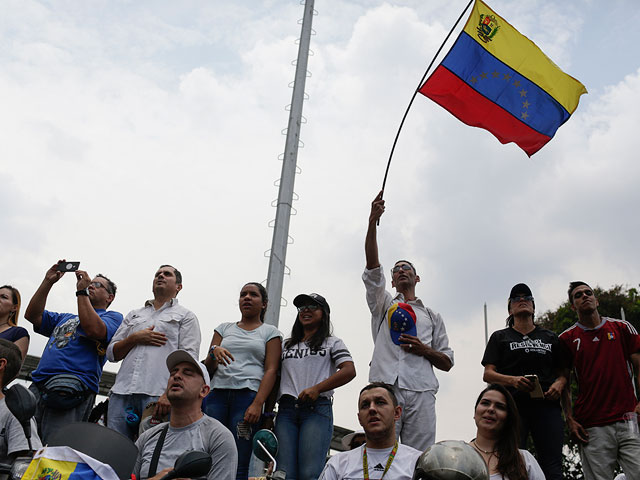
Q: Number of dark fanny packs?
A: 1